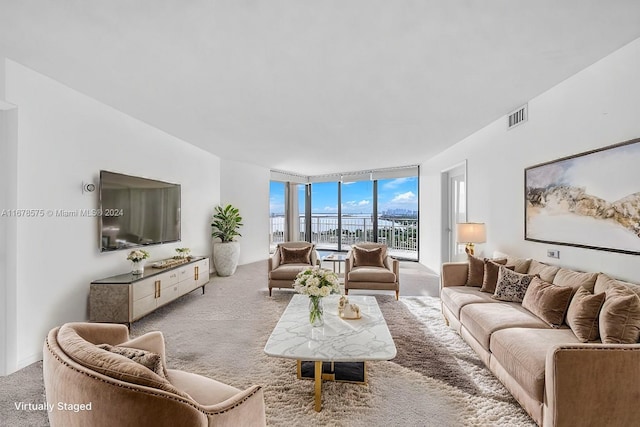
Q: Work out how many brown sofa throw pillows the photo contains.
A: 5